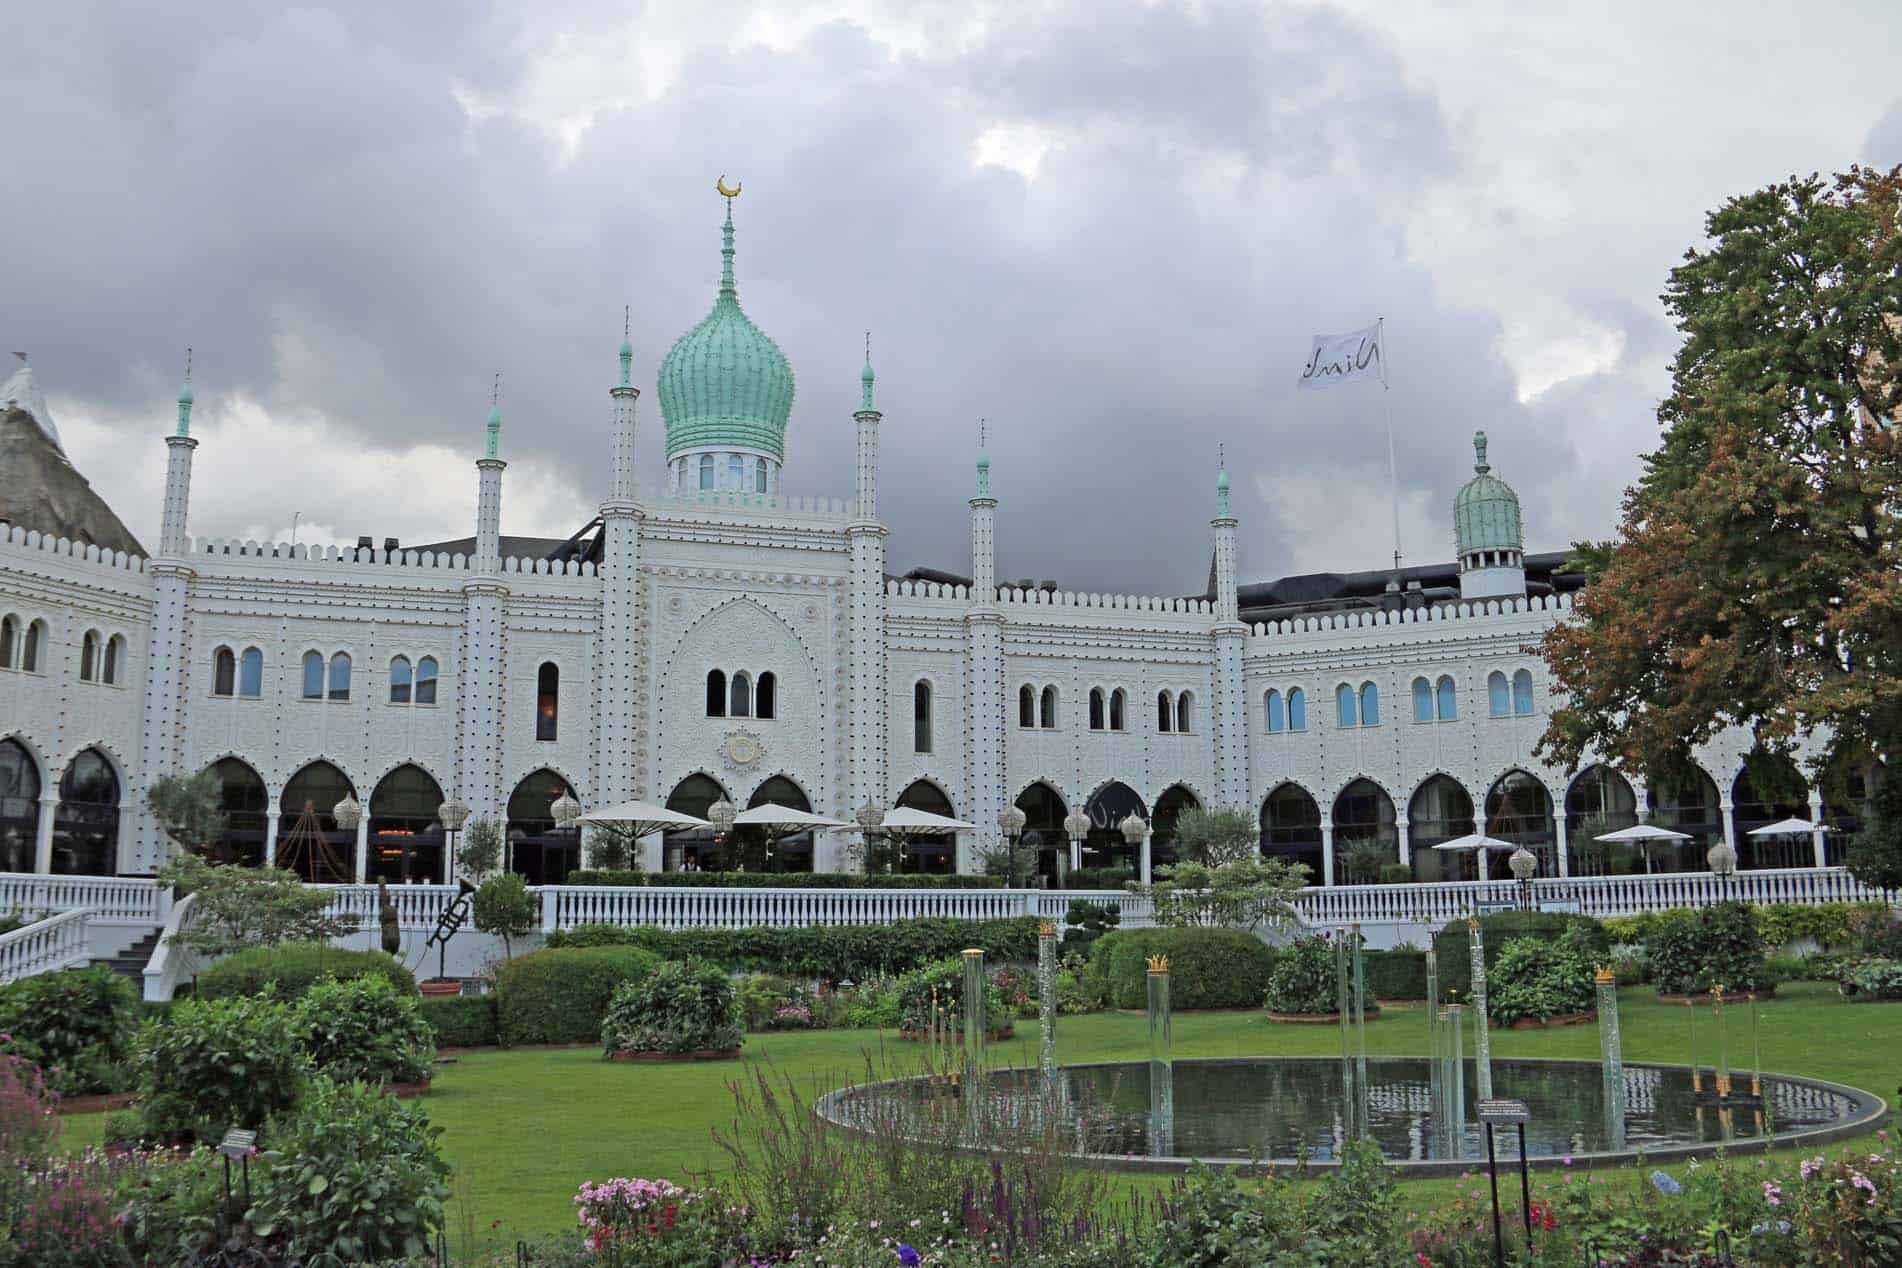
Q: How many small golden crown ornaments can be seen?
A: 4